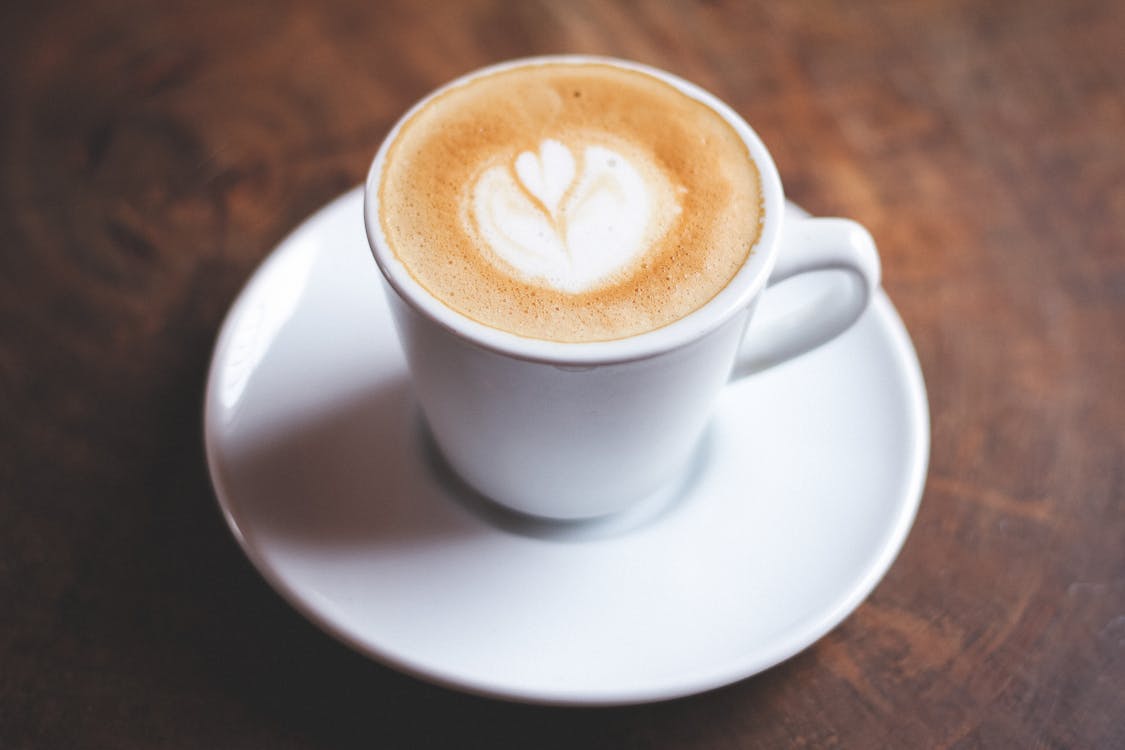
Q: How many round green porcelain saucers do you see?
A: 0